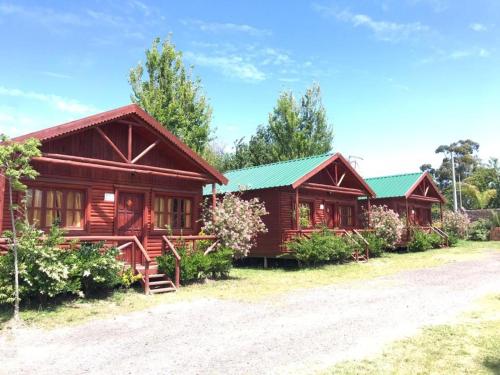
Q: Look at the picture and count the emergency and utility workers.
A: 0